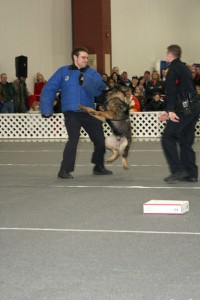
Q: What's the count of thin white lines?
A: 4